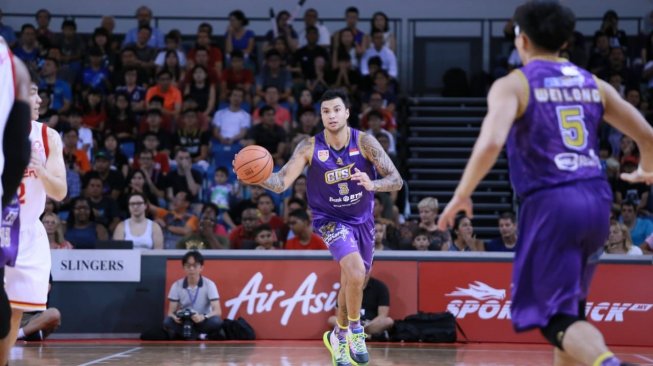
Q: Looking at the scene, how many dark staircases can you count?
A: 1